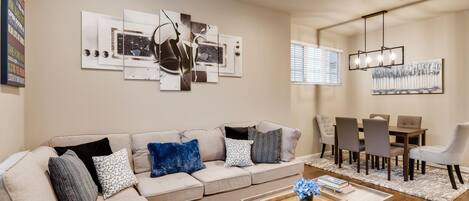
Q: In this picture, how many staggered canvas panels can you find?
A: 5